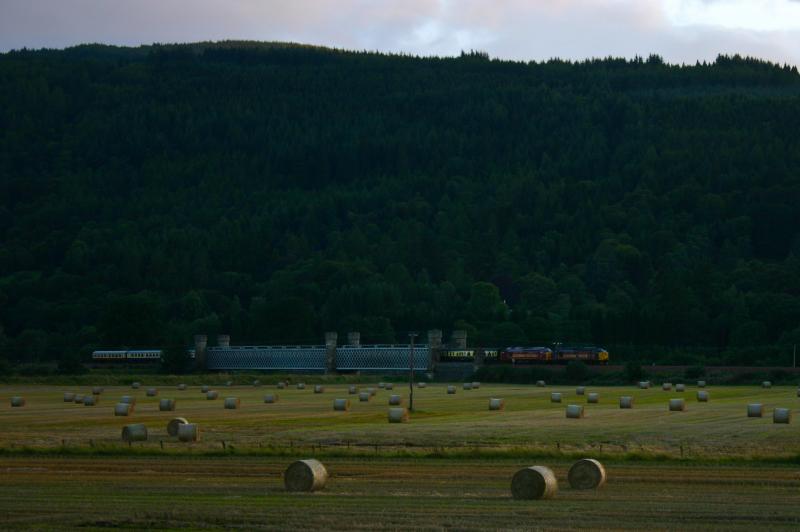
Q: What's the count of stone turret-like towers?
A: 6